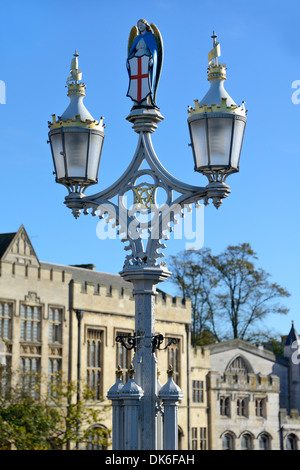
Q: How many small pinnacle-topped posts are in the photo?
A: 4